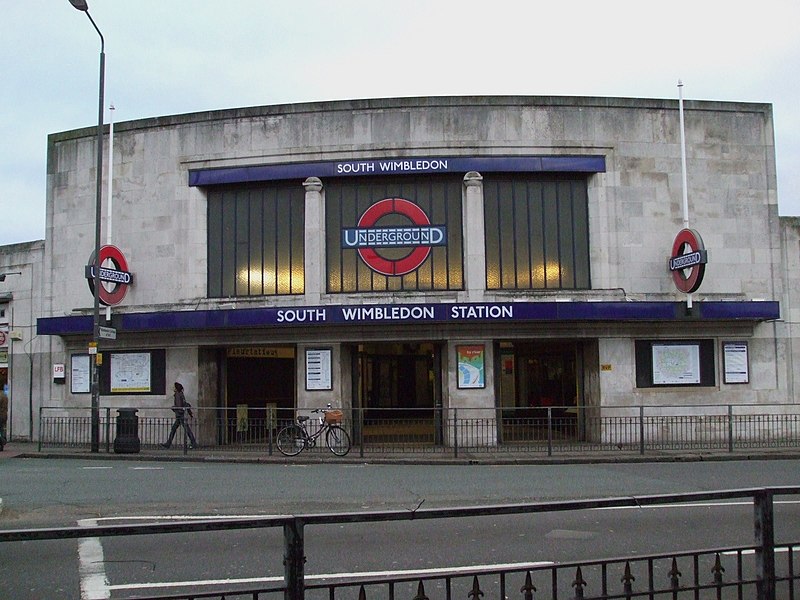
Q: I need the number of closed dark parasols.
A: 0